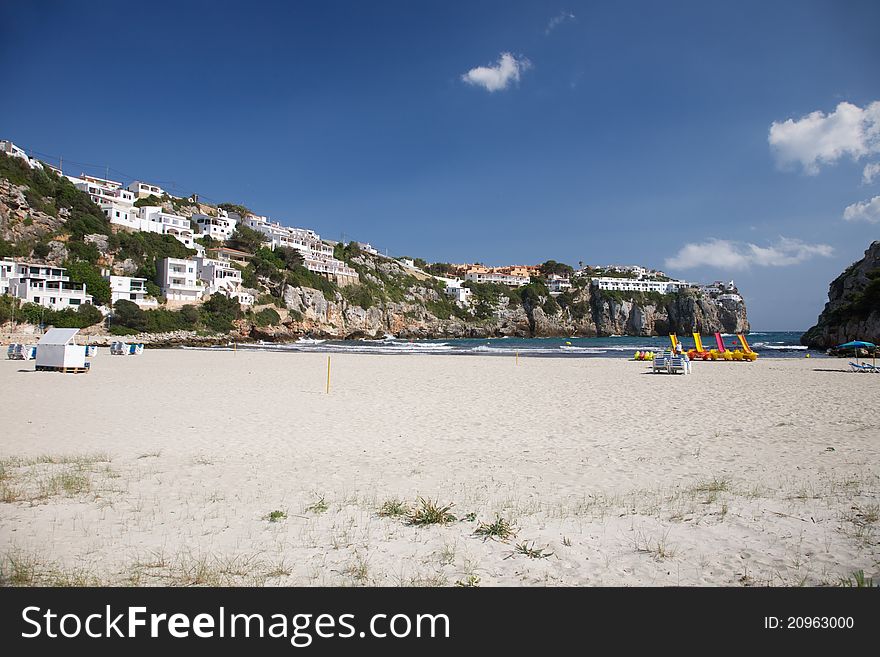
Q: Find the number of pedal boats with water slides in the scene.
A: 4